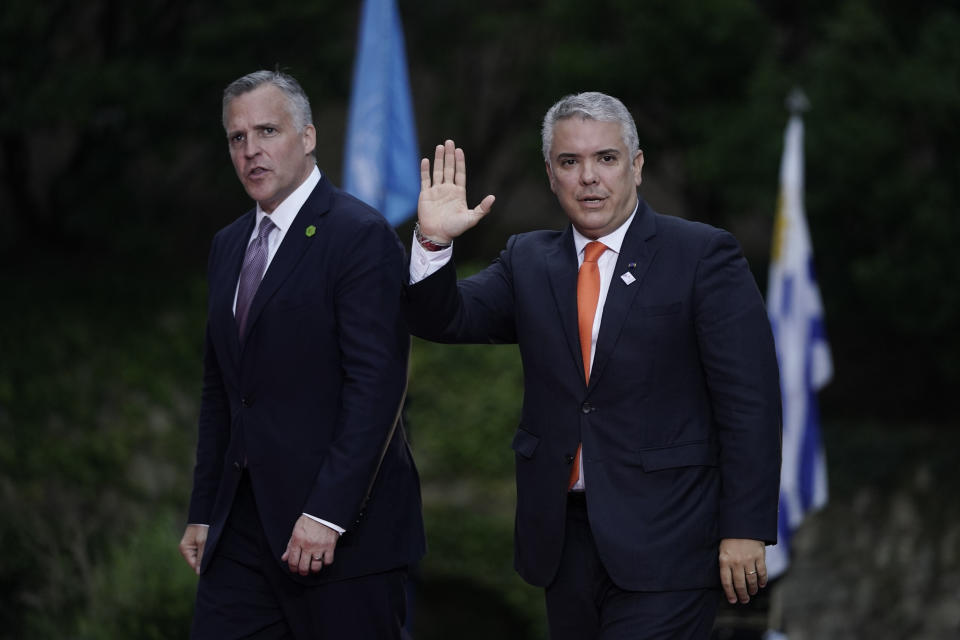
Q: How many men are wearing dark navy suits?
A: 2